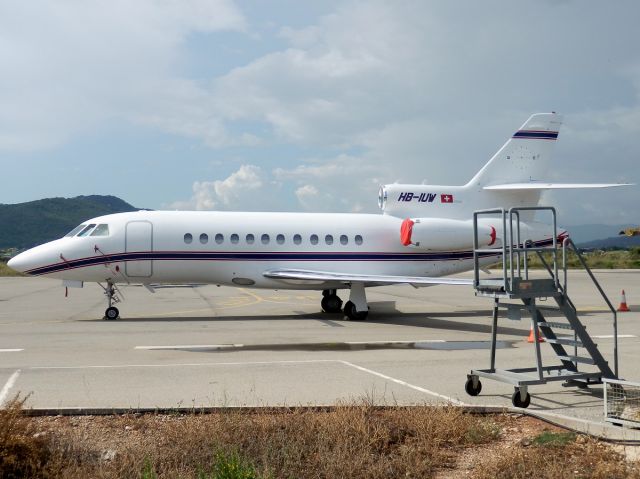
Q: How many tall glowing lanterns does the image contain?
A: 0